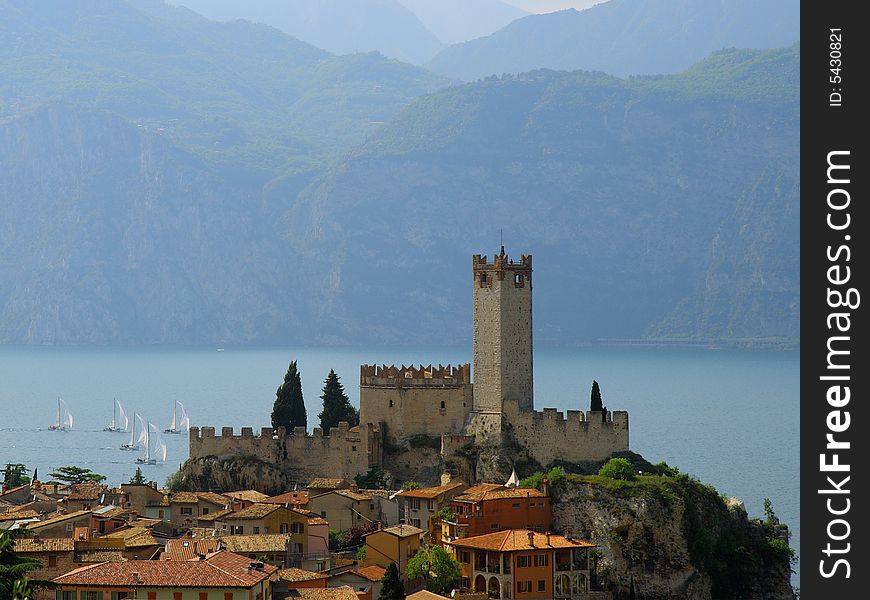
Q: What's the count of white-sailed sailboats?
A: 5